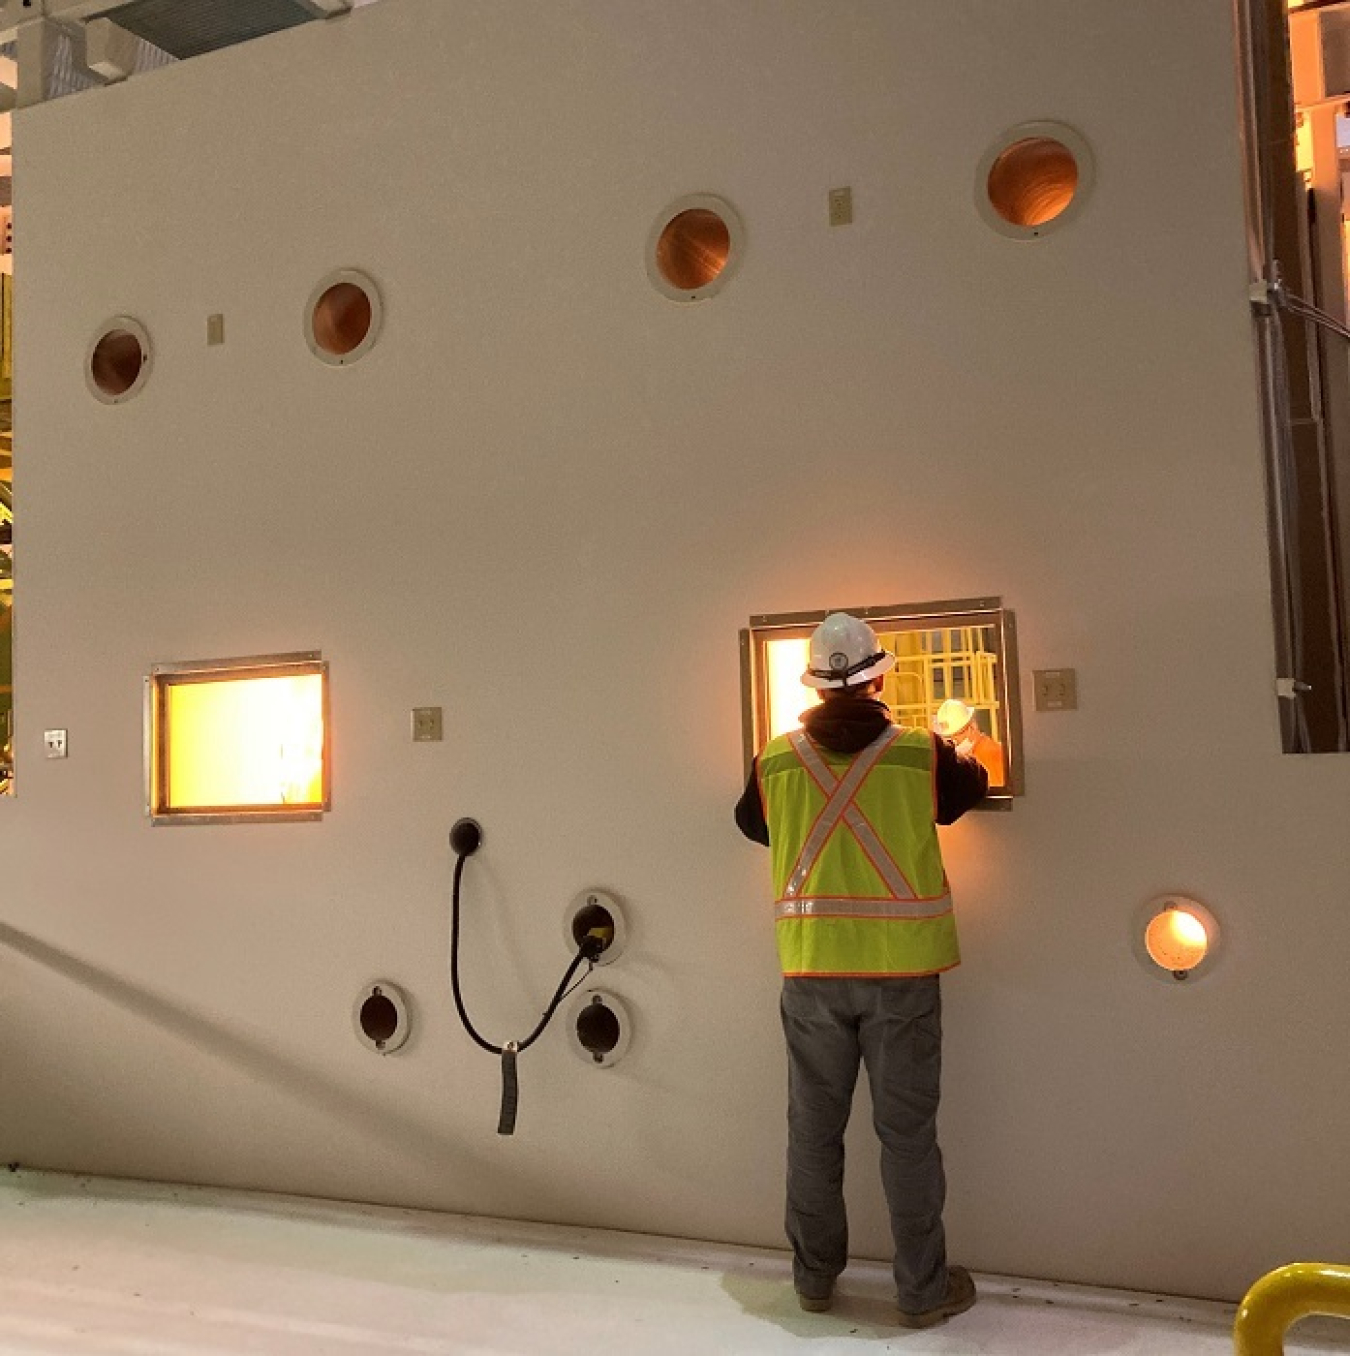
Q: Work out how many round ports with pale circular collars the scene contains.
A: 8